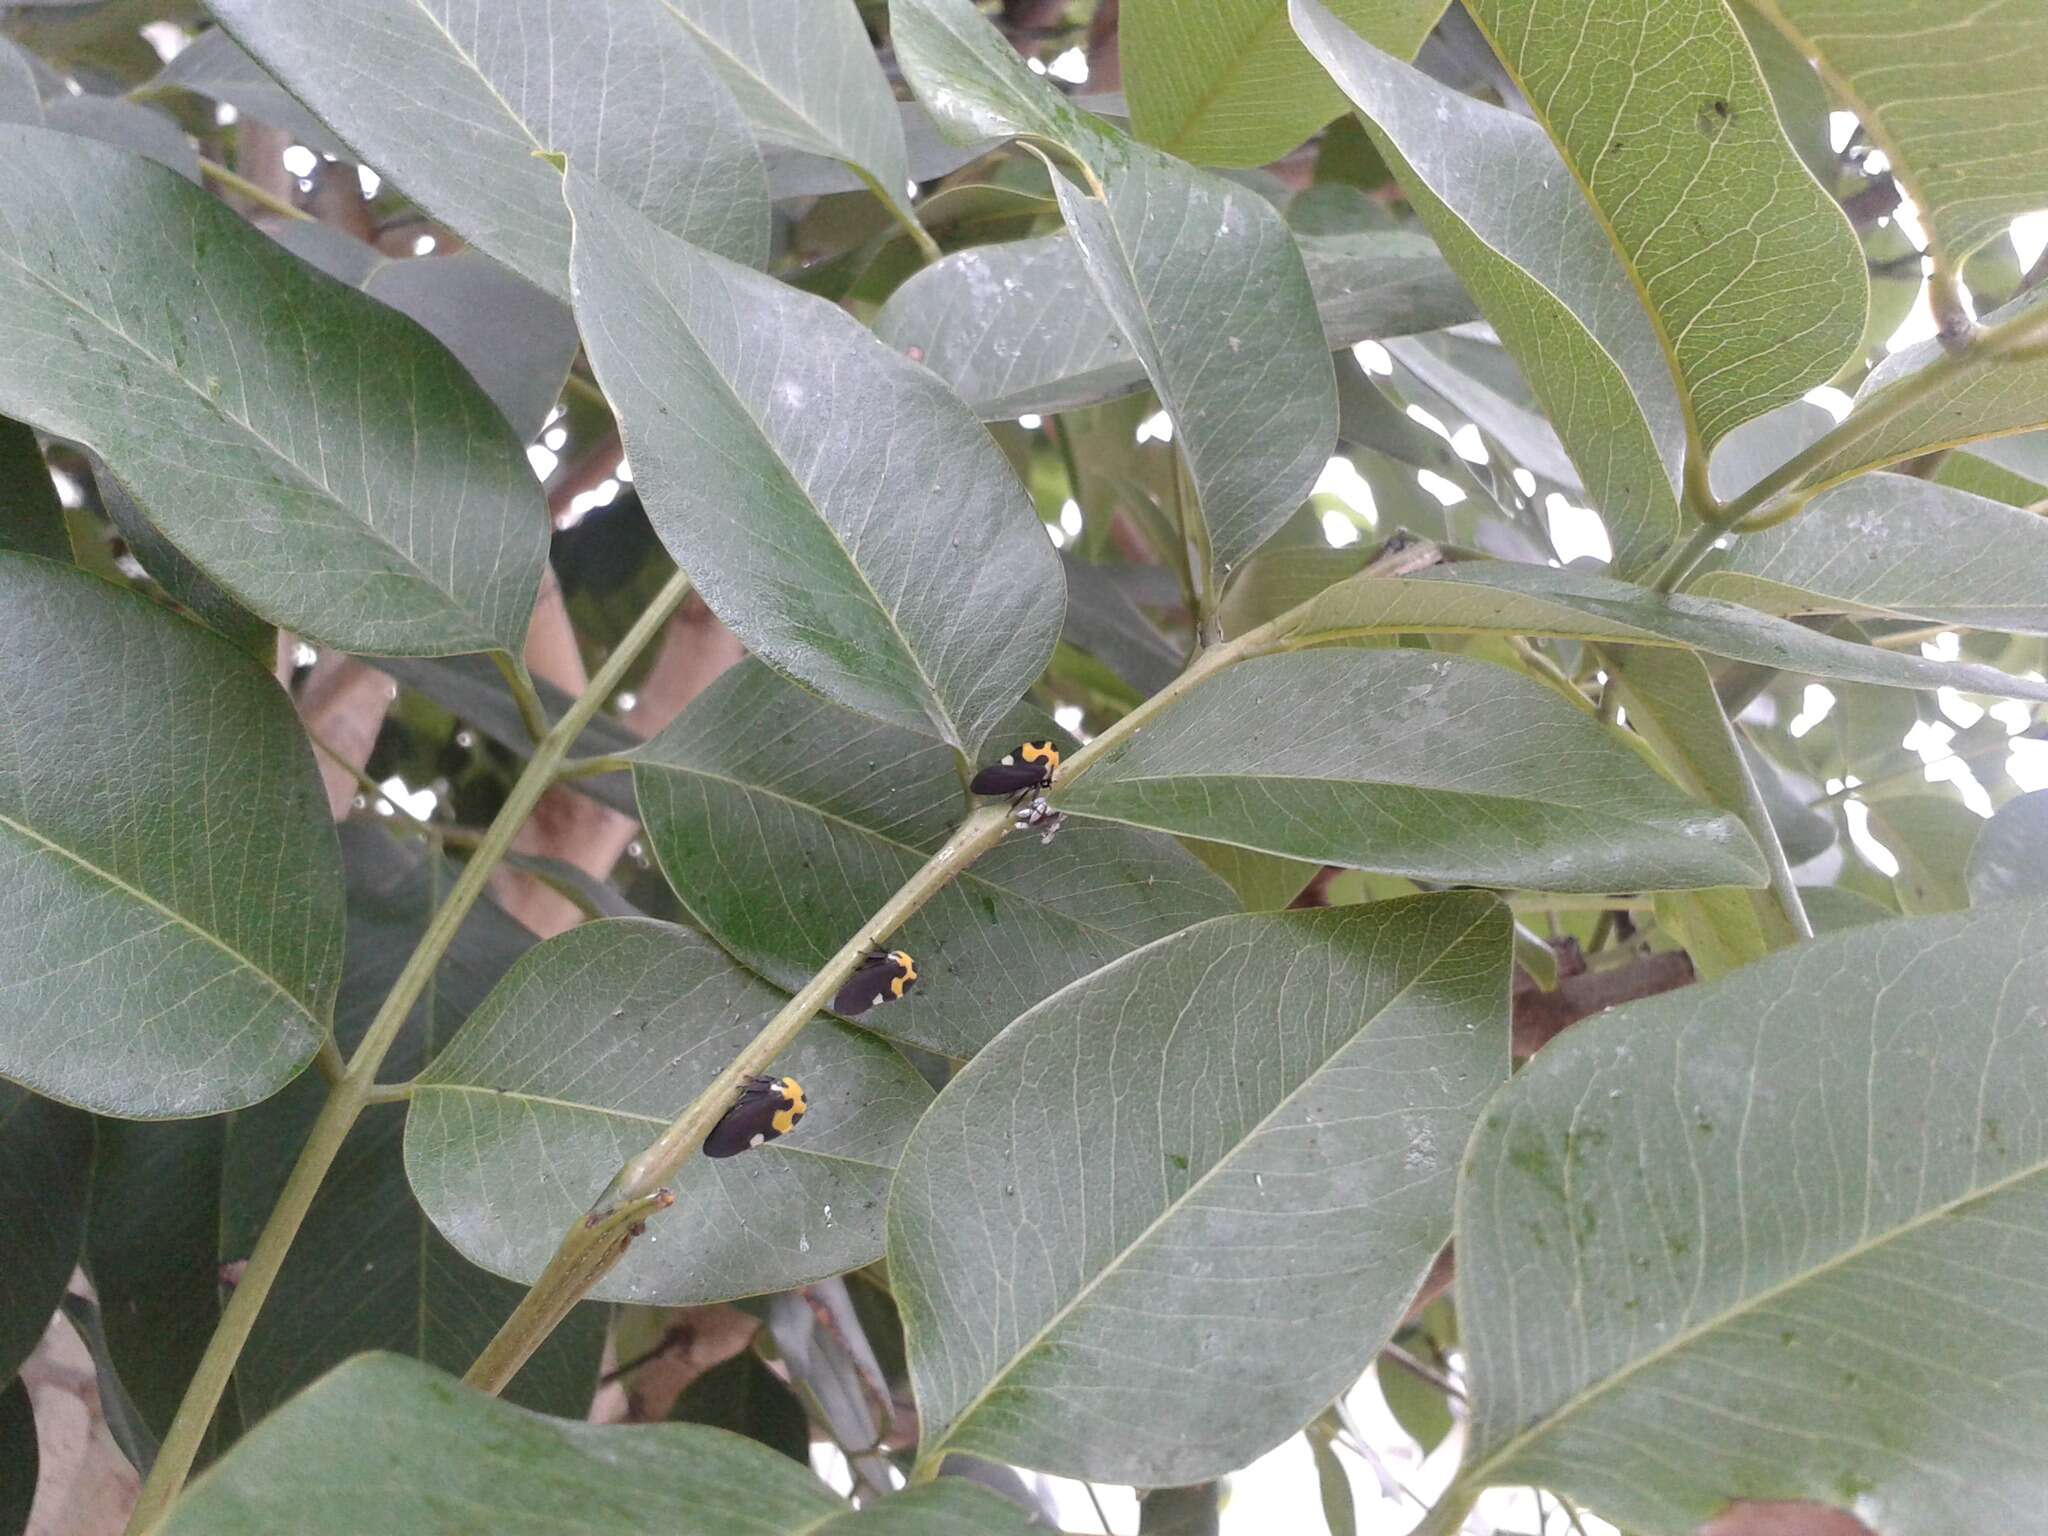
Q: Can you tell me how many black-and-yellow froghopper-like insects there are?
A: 3